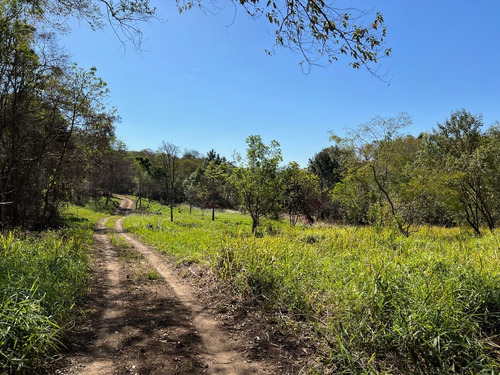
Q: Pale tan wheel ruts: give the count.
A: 2